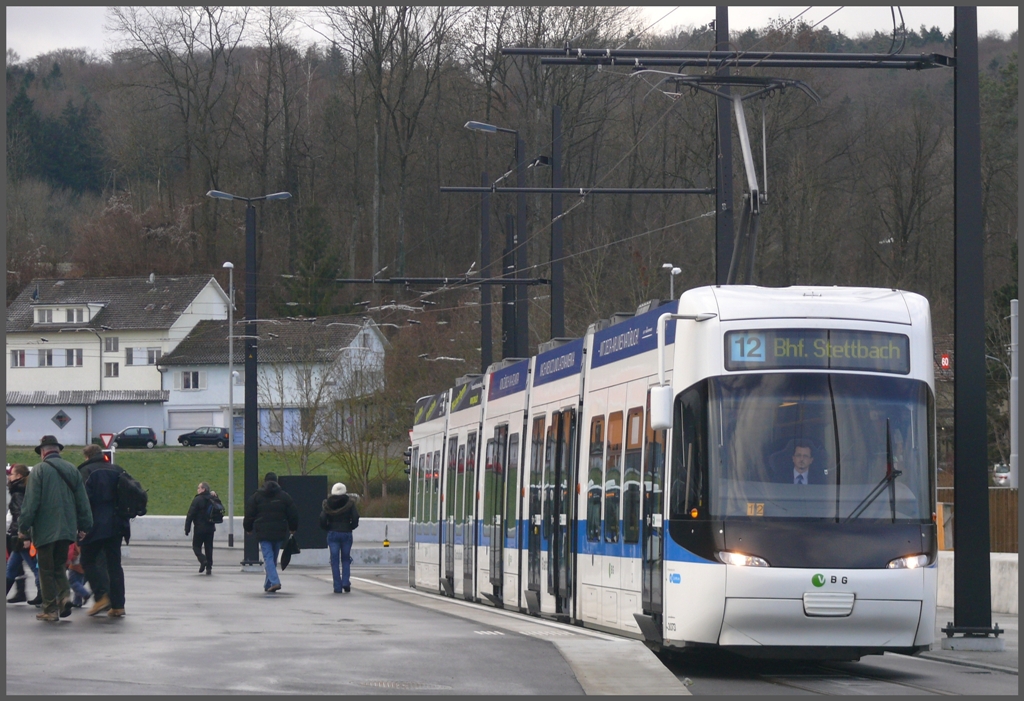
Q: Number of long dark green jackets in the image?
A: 1